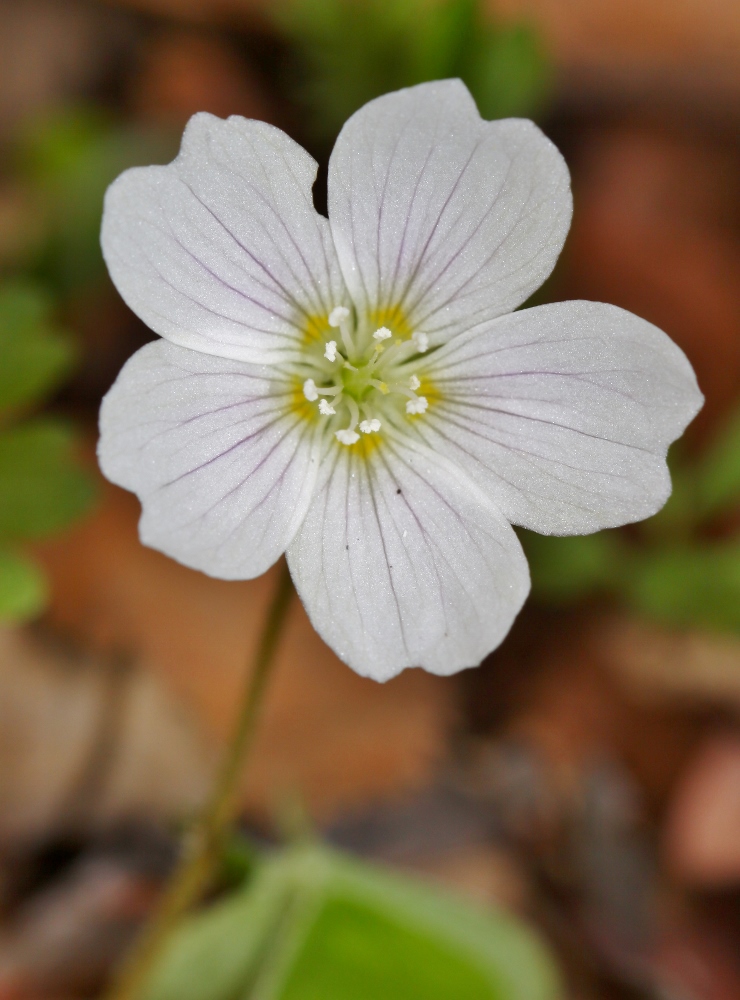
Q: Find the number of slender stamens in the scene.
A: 10